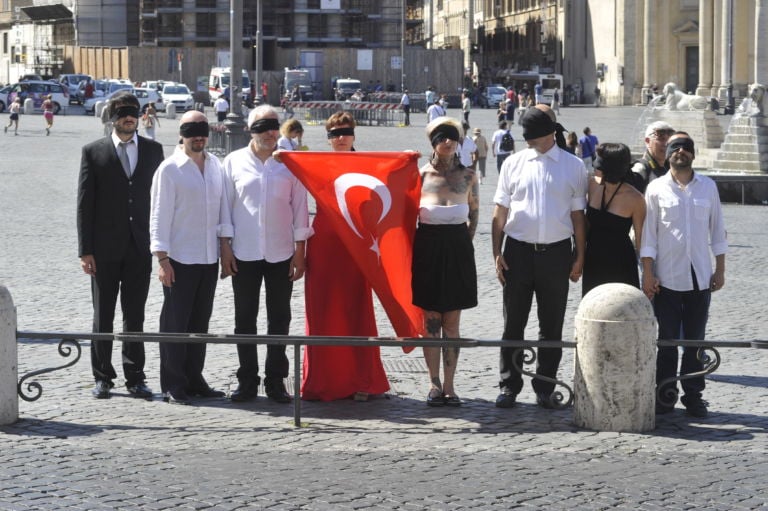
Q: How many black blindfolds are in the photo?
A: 8